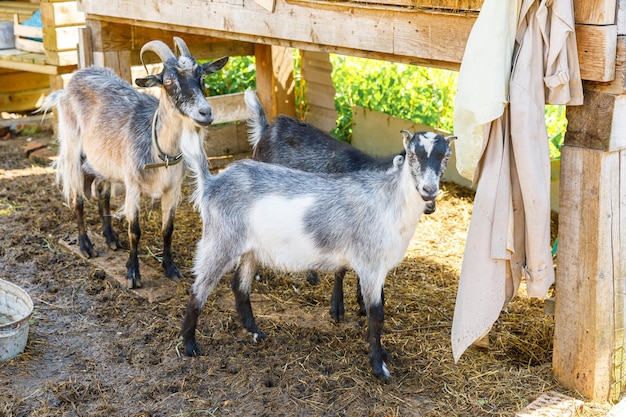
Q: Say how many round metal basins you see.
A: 1